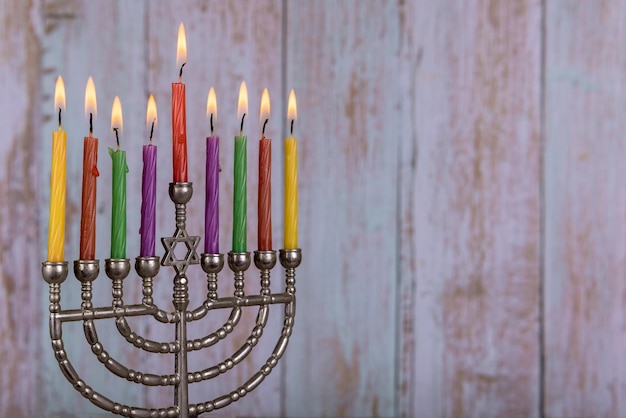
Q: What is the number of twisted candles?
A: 9